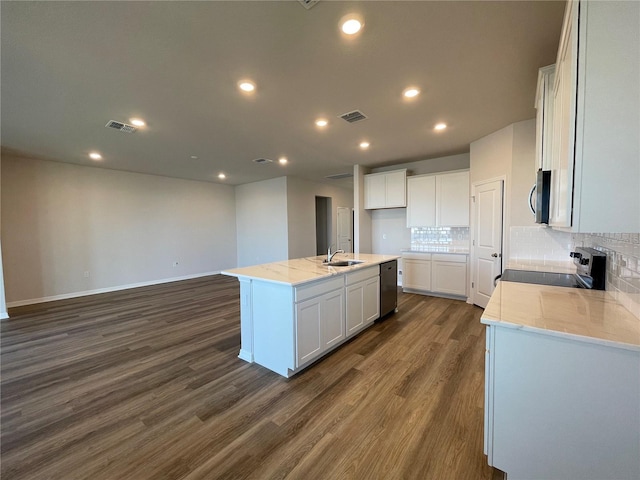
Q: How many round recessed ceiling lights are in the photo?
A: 10